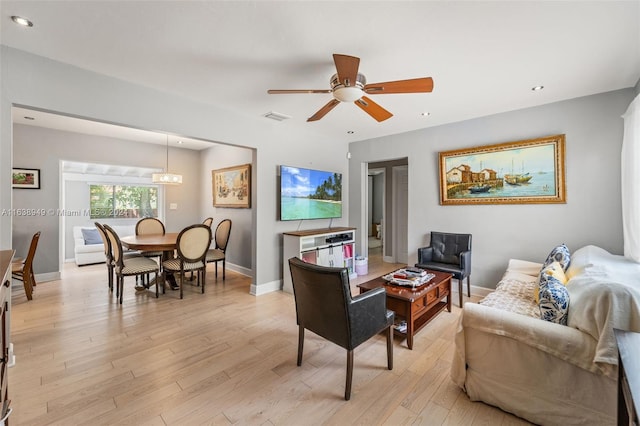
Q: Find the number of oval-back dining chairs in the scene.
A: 6